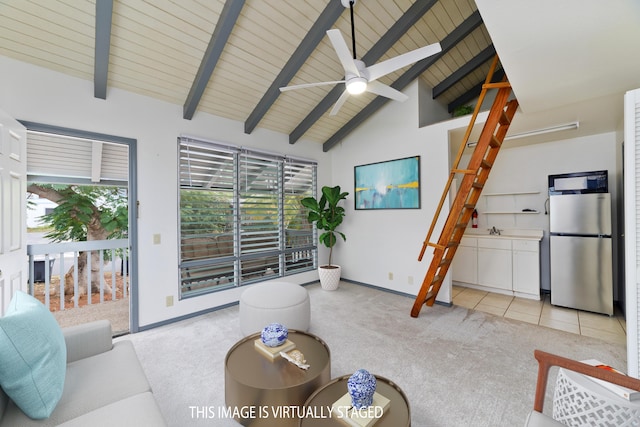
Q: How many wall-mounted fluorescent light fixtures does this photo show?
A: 1